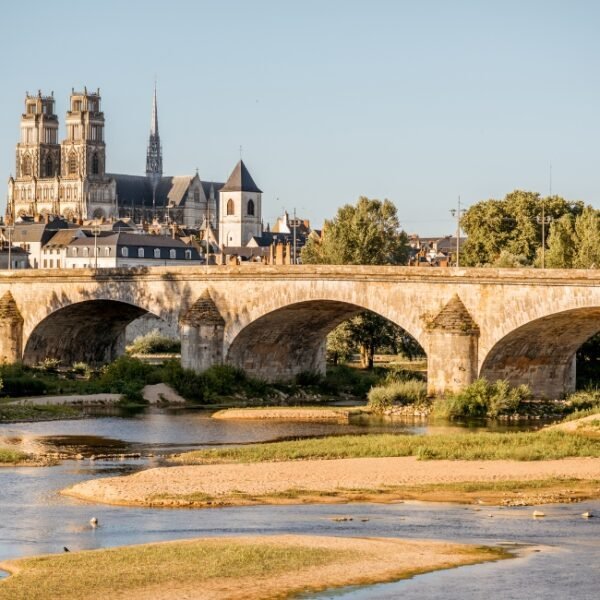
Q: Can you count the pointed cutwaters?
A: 3